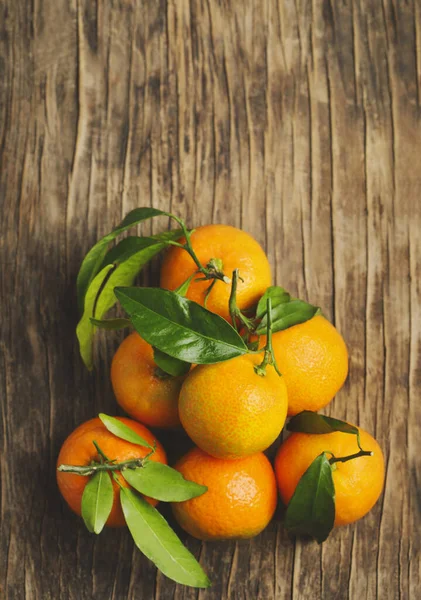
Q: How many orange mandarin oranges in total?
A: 7